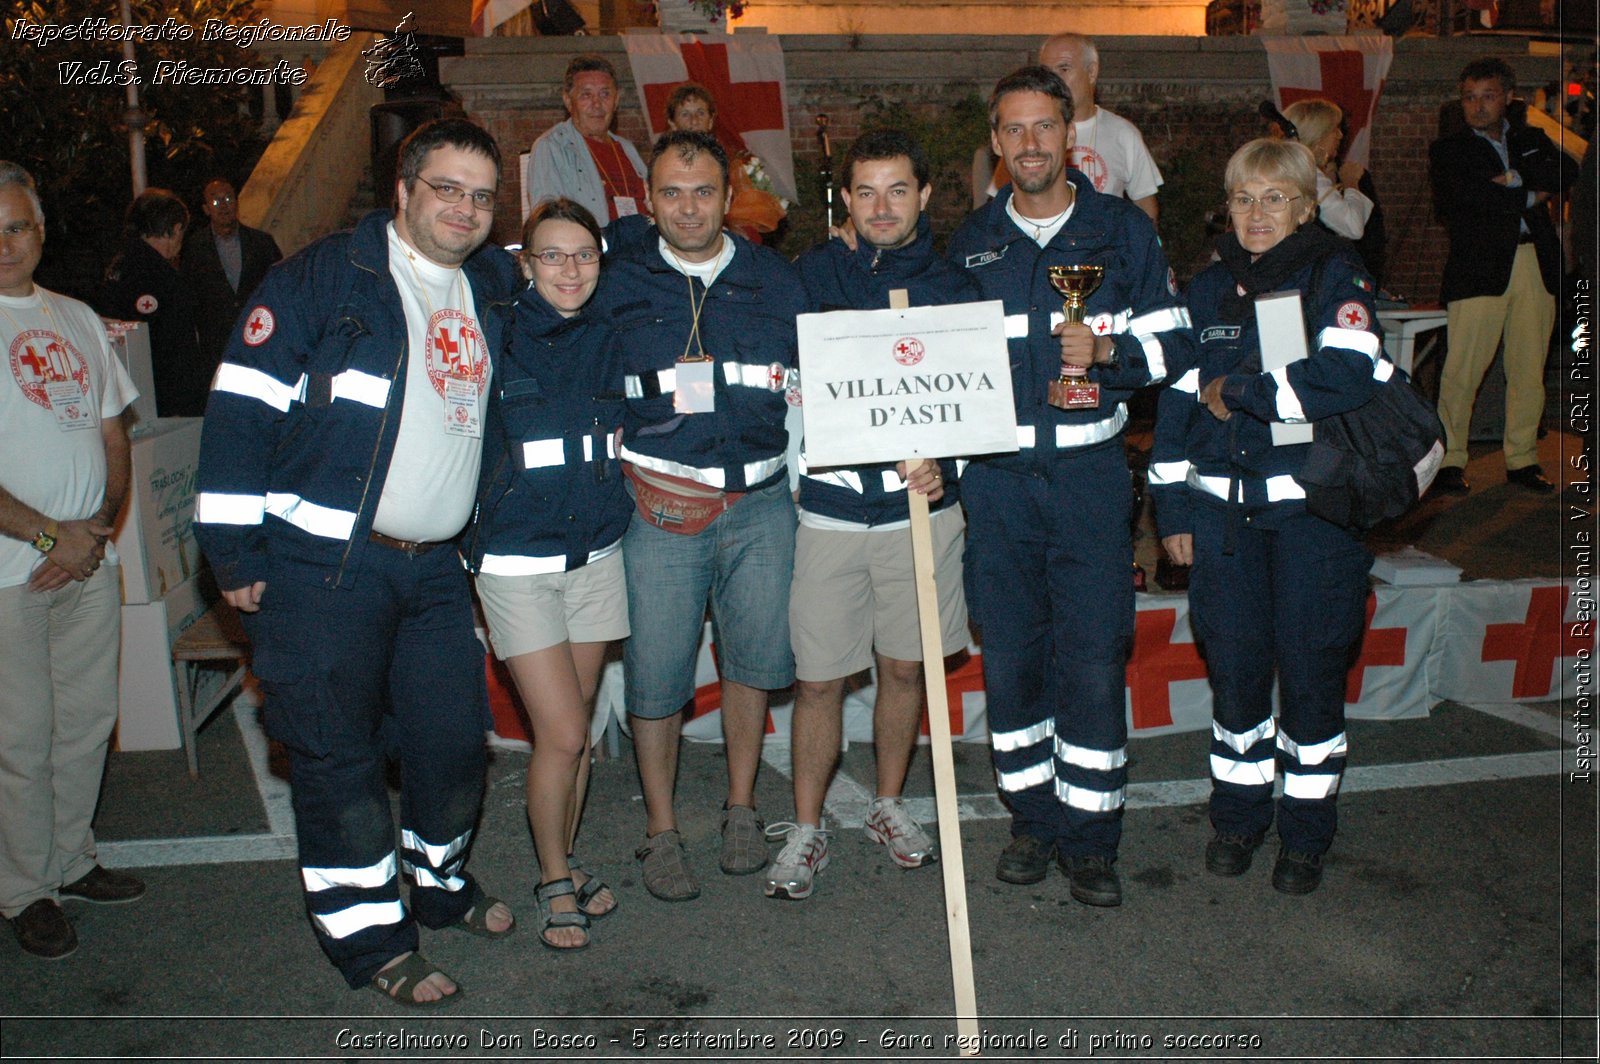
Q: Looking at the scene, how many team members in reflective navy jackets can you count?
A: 6